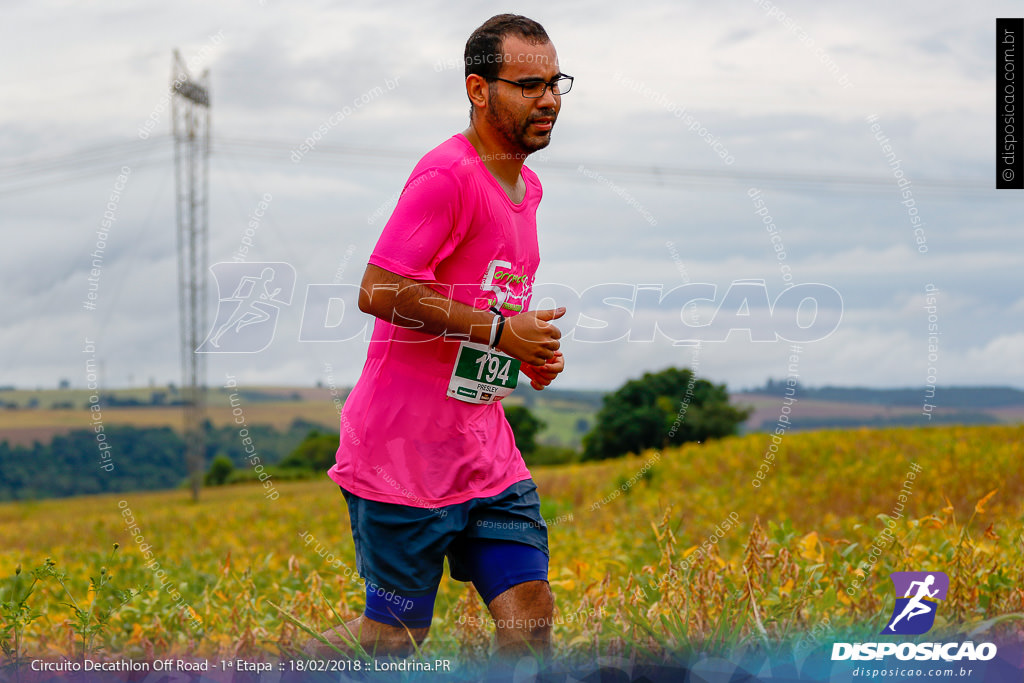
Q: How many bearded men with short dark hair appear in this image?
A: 1